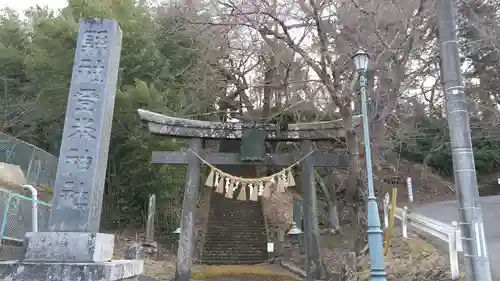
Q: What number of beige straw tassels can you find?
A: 8